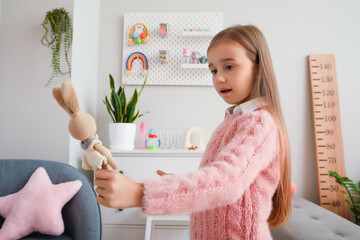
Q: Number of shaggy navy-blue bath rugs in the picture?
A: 0